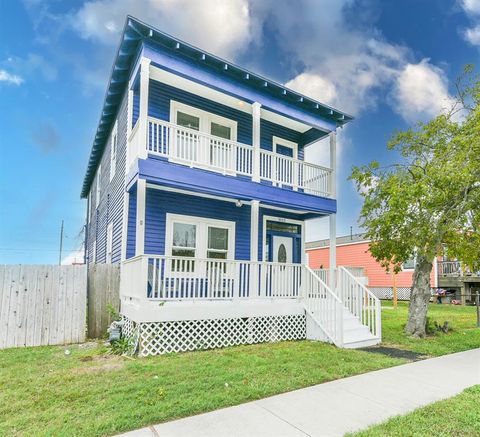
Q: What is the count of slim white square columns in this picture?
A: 6